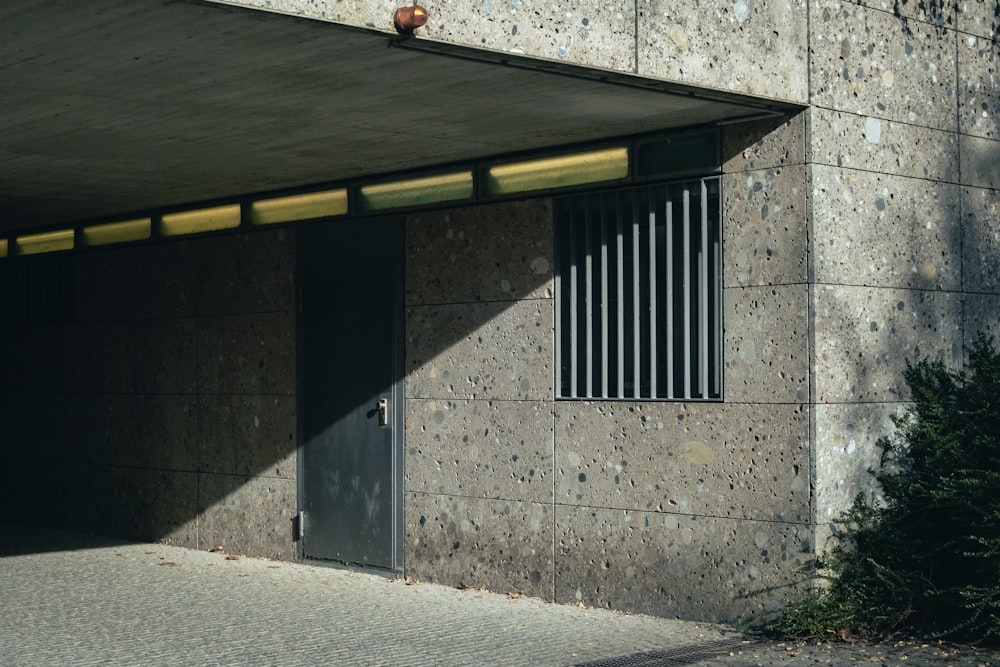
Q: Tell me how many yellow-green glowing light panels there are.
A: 7